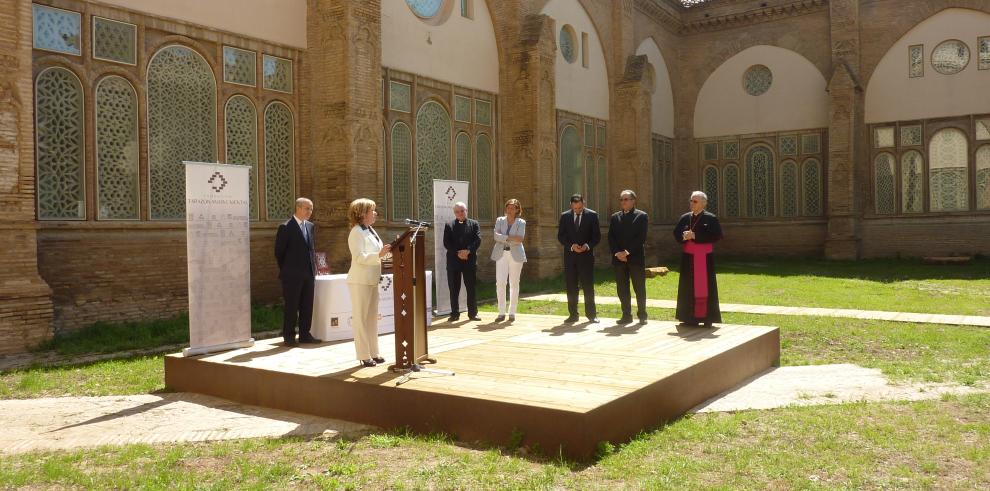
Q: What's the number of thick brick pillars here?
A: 5